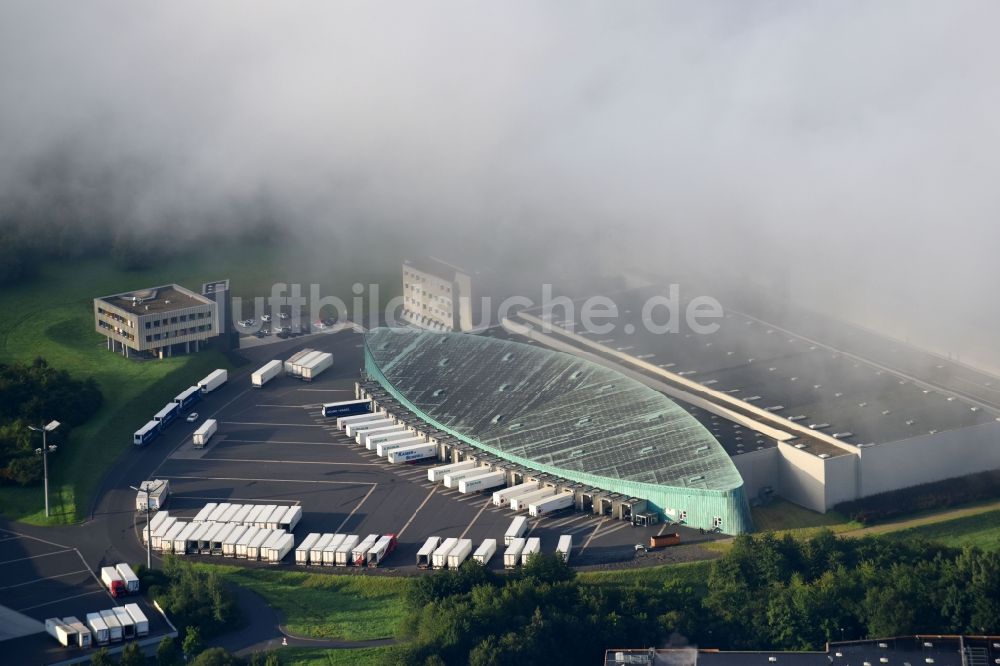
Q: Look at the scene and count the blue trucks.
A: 4